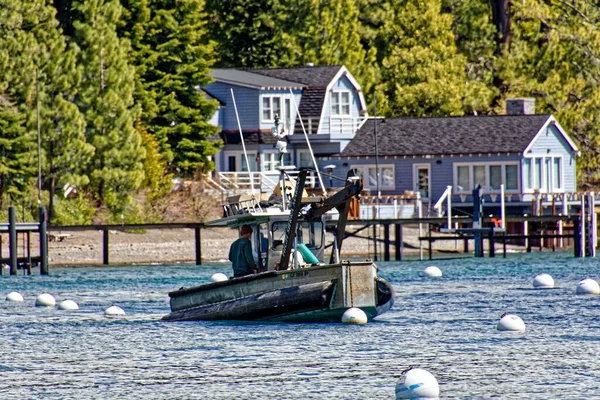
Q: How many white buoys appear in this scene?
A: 11